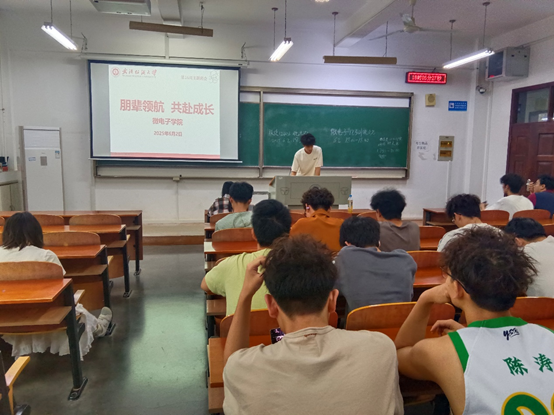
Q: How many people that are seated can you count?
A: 13